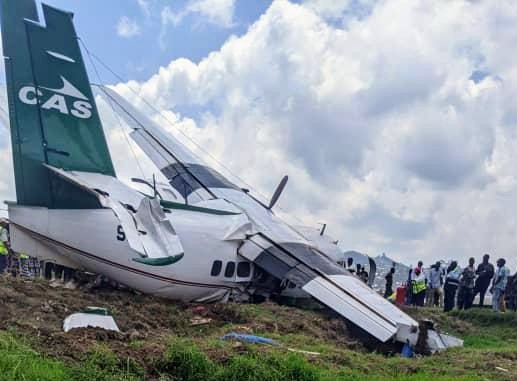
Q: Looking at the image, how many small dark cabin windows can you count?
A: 3